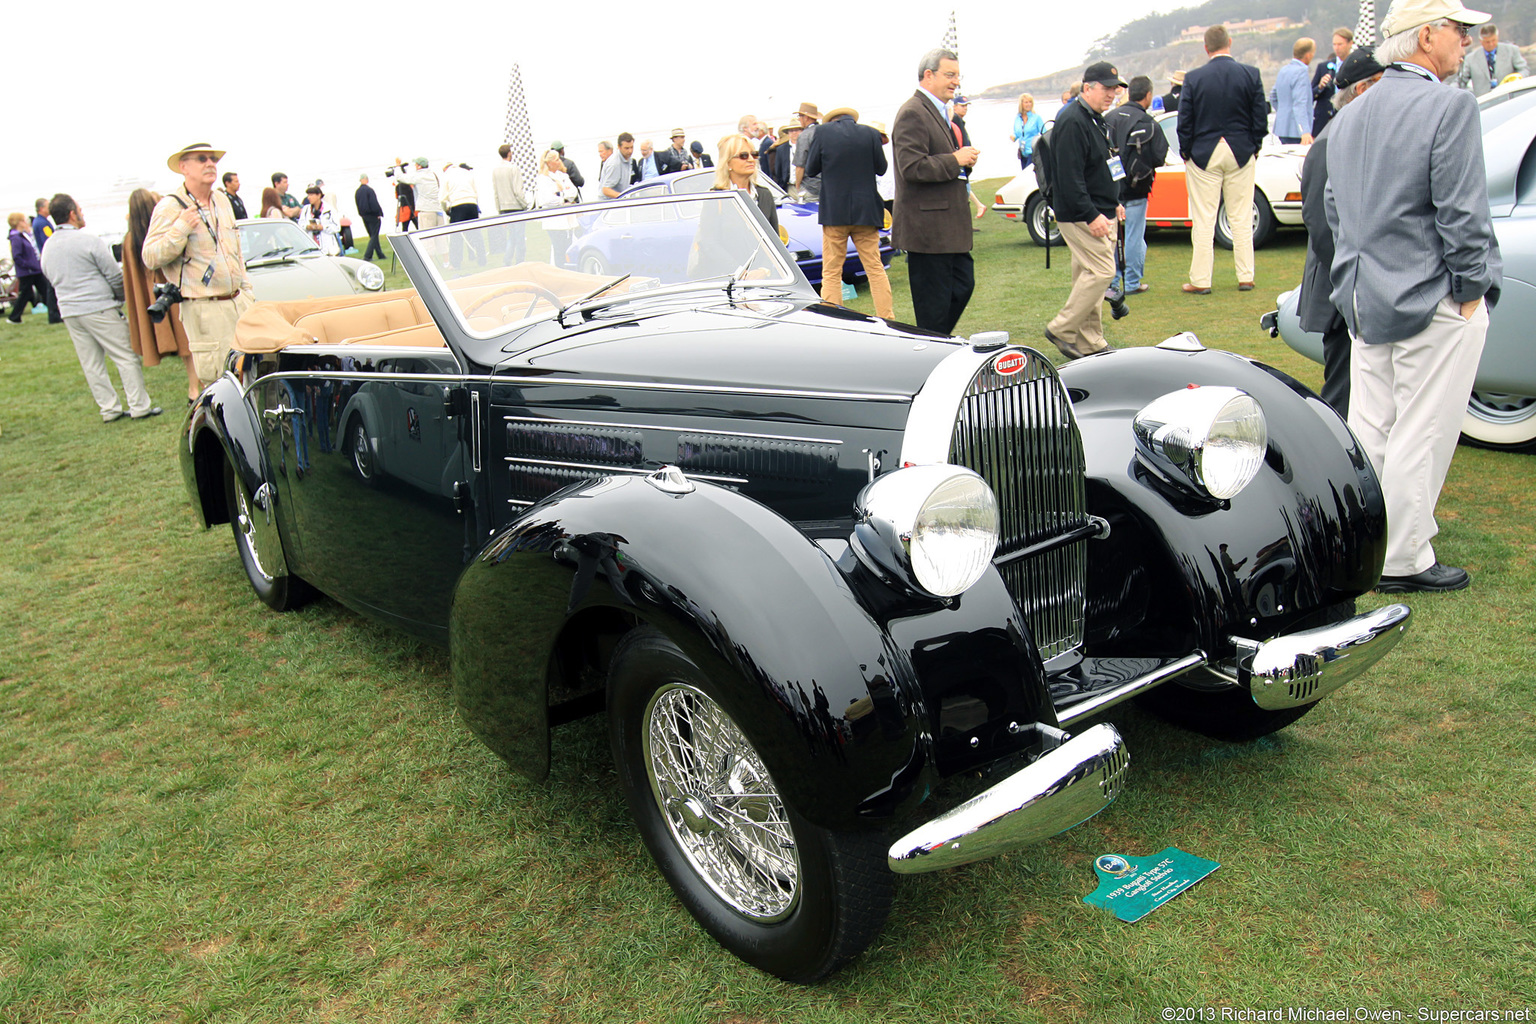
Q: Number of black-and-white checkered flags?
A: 3